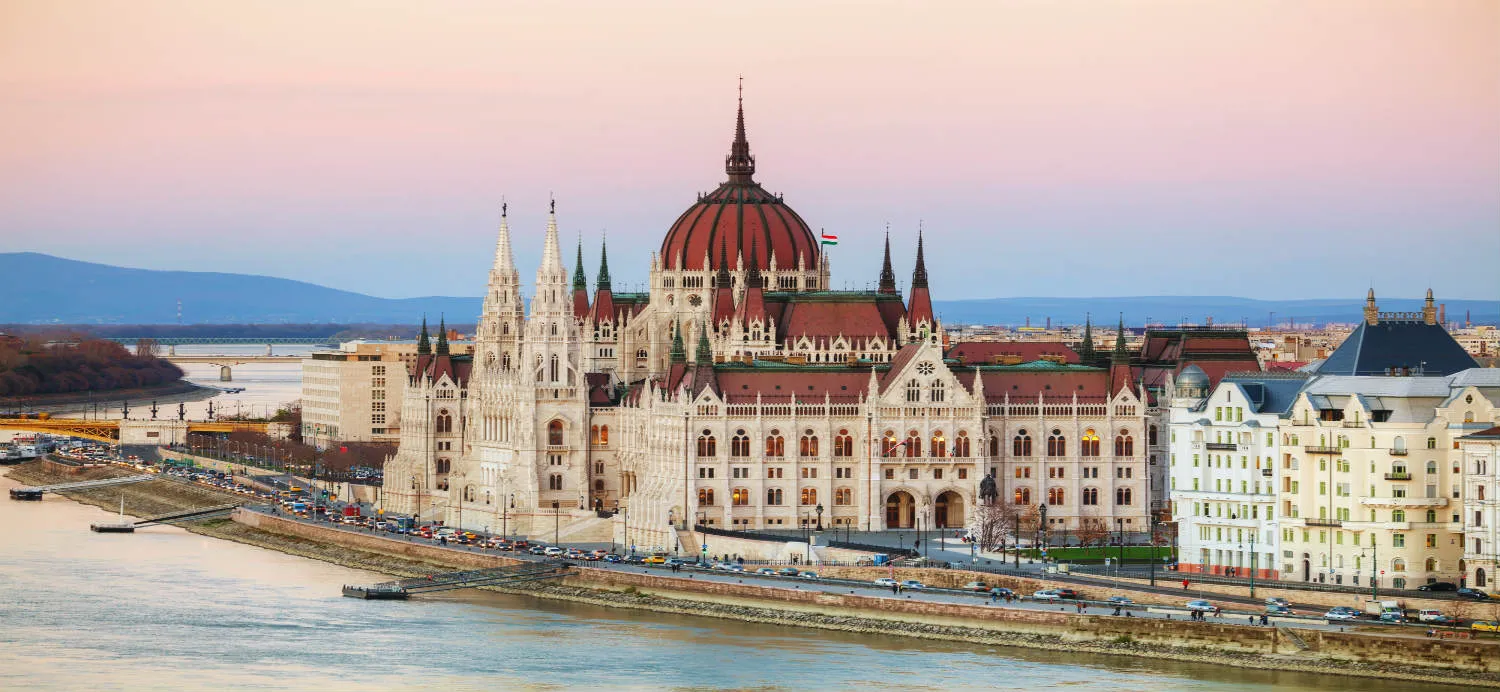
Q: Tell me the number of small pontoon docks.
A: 3